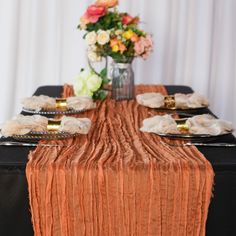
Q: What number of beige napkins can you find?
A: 4